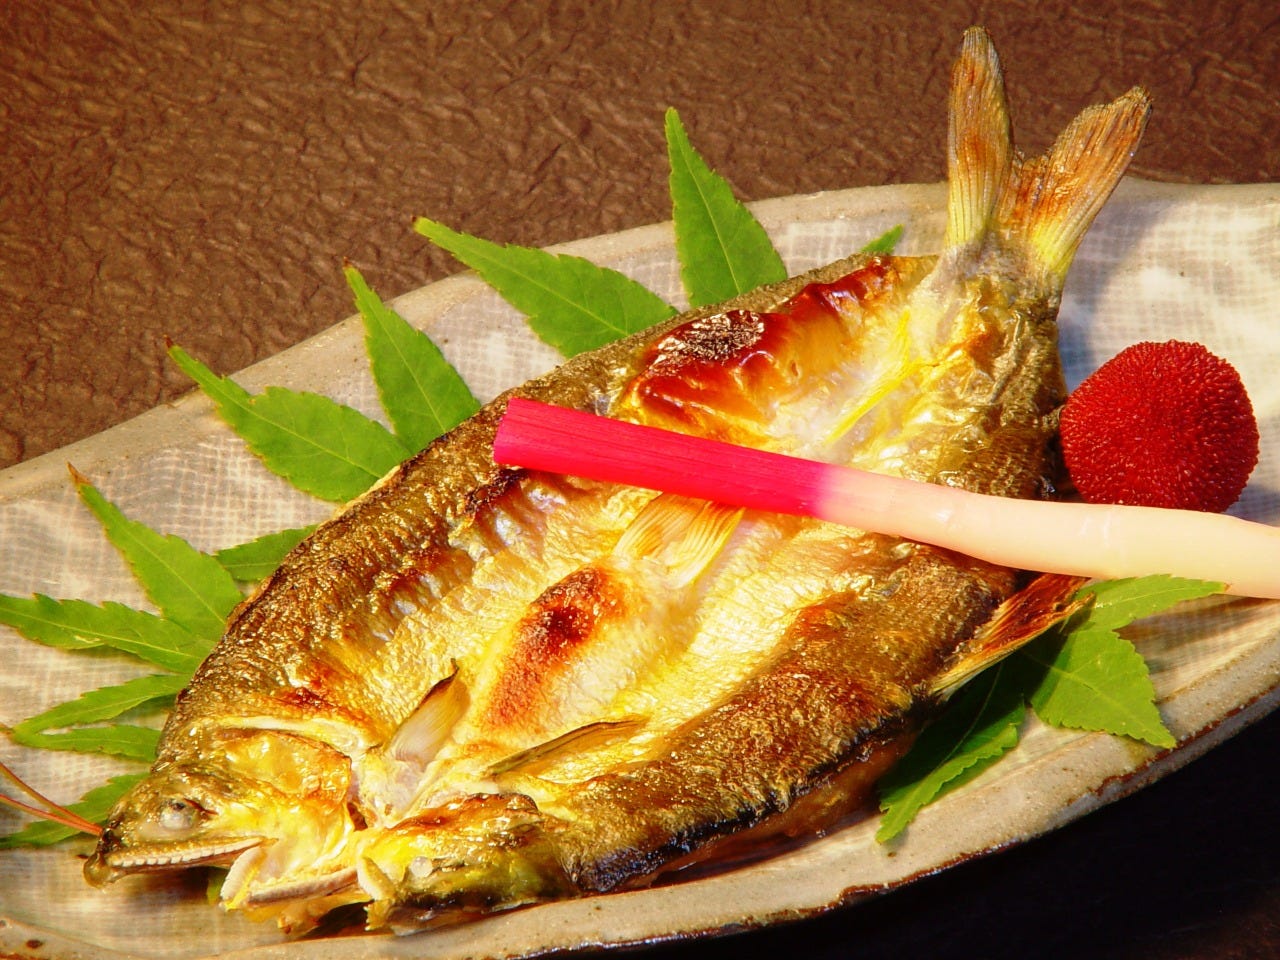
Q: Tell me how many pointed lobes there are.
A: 14